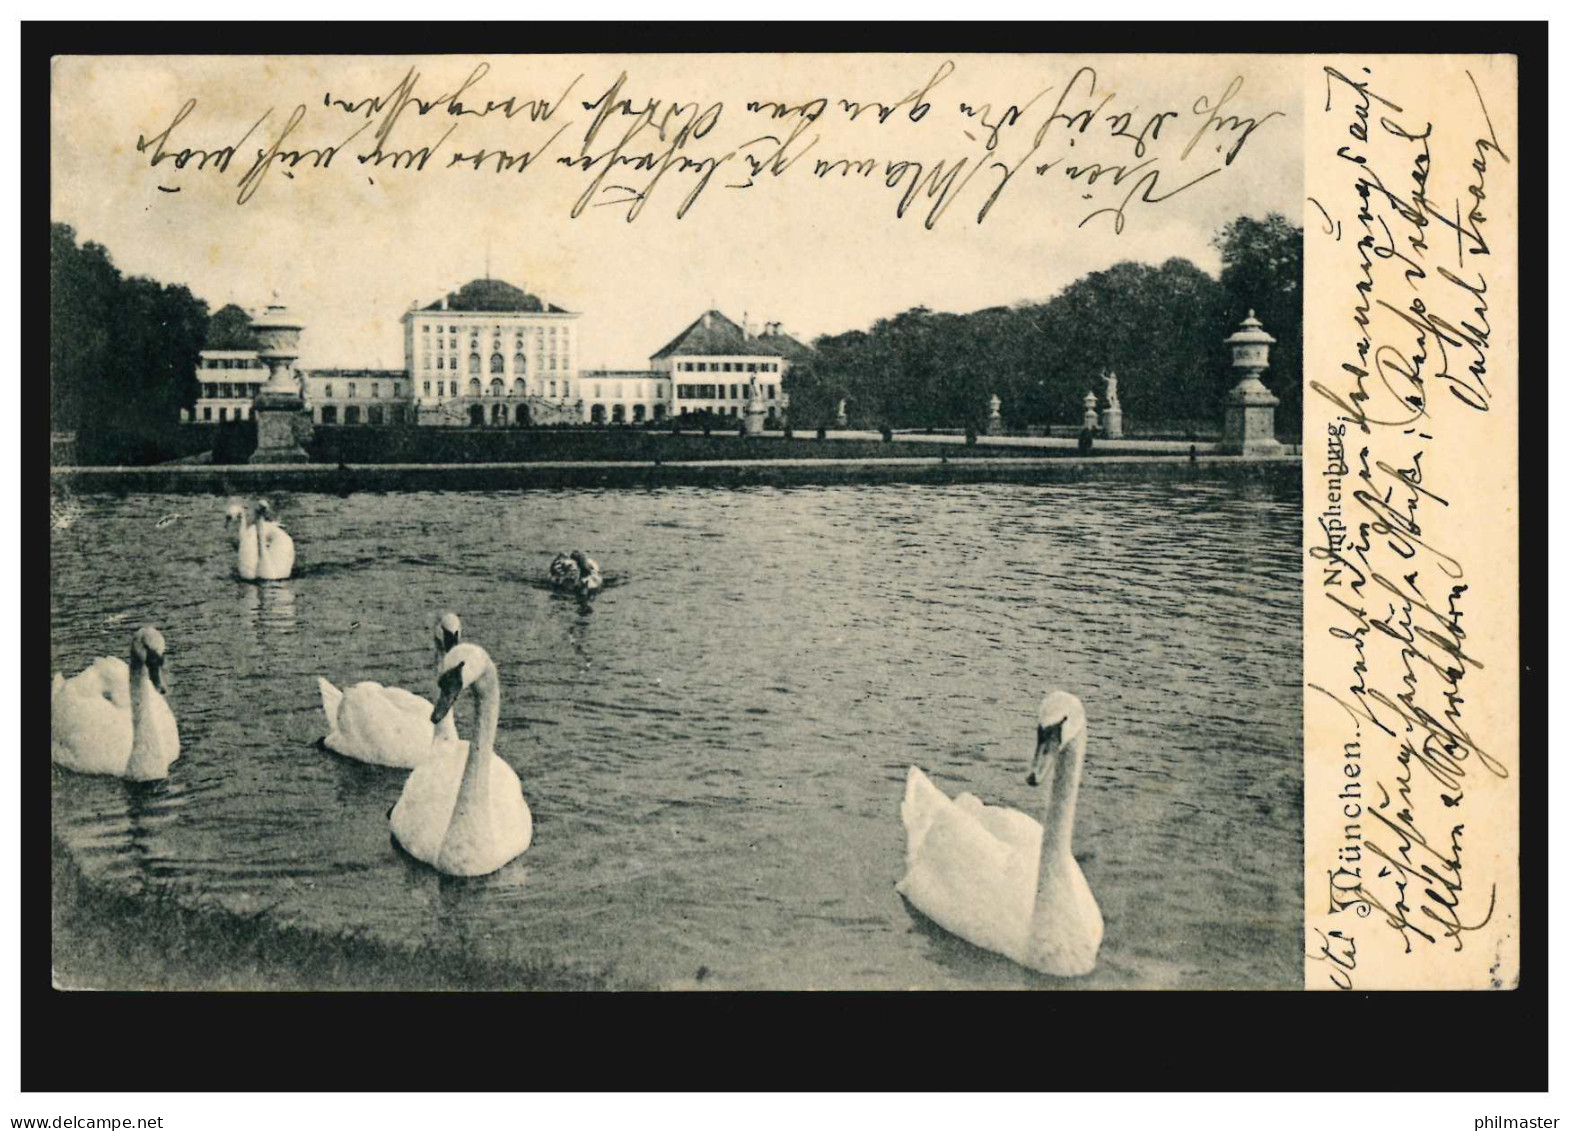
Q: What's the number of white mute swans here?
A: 6